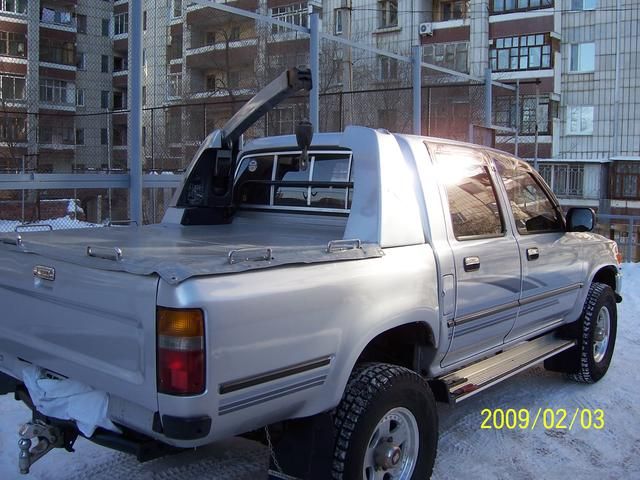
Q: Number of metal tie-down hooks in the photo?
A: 6